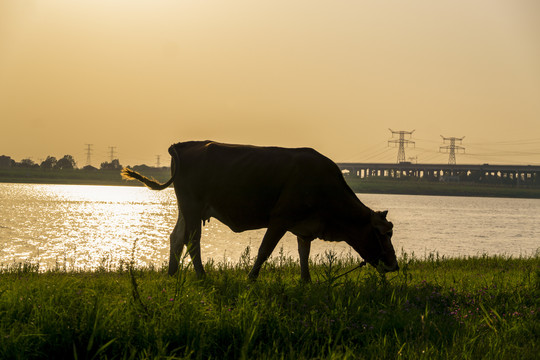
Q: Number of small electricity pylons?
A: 3